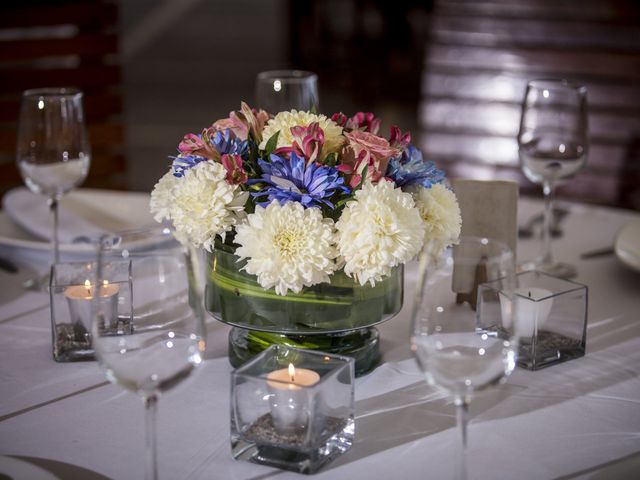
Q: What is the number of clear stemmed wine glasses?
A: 5